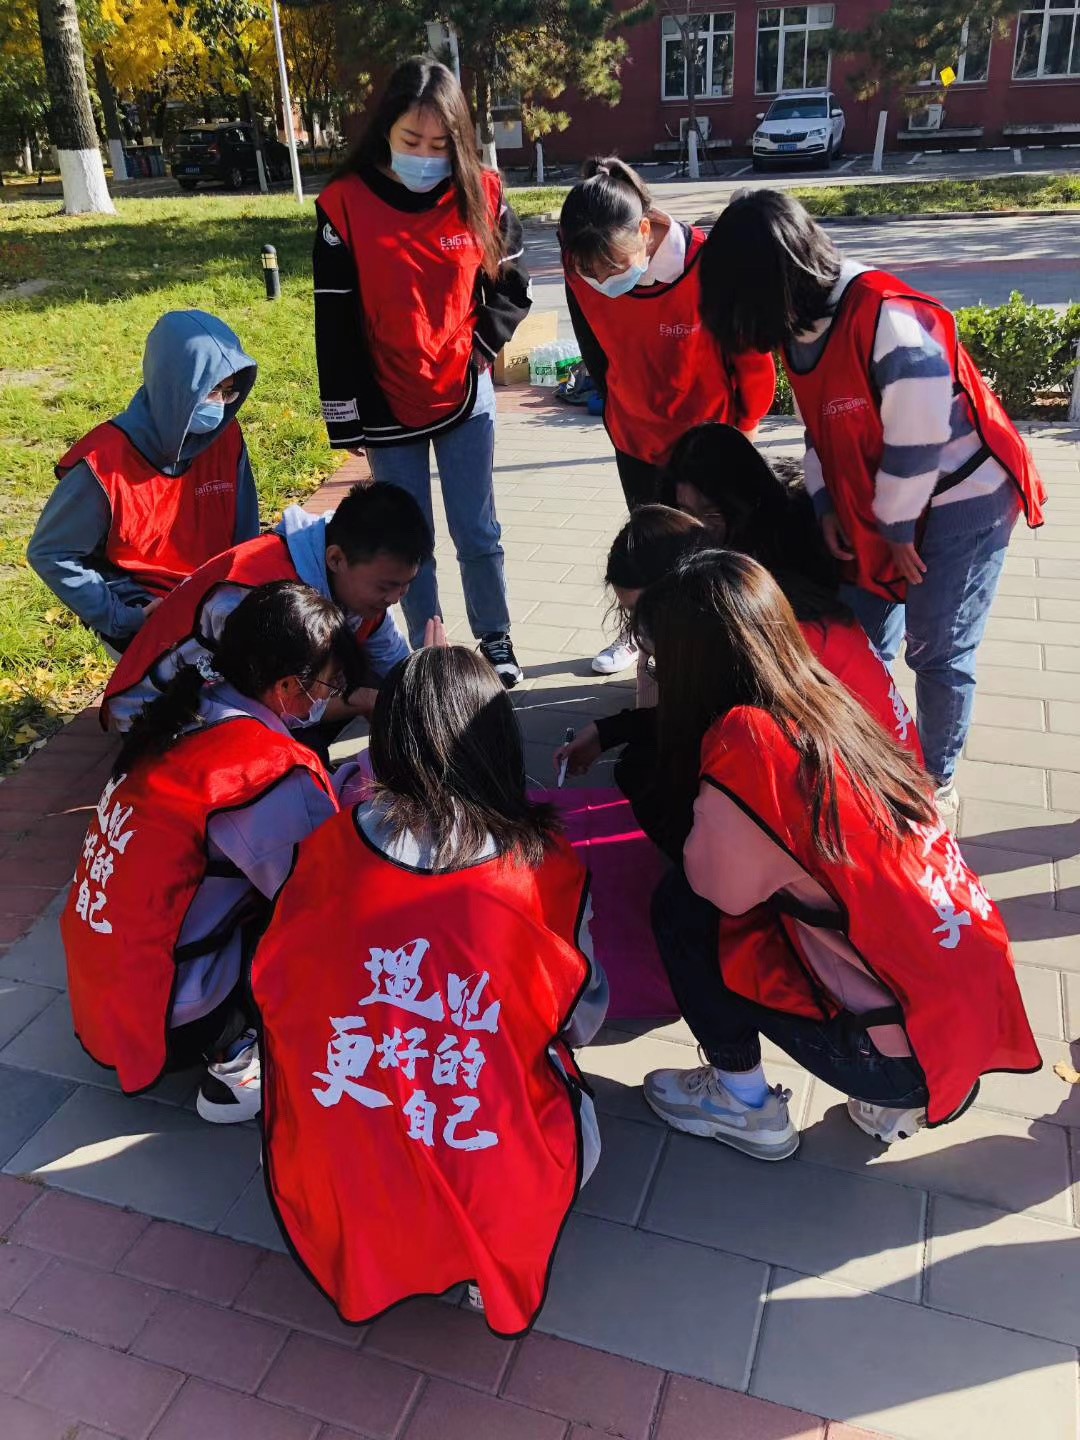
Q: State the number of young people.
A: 10